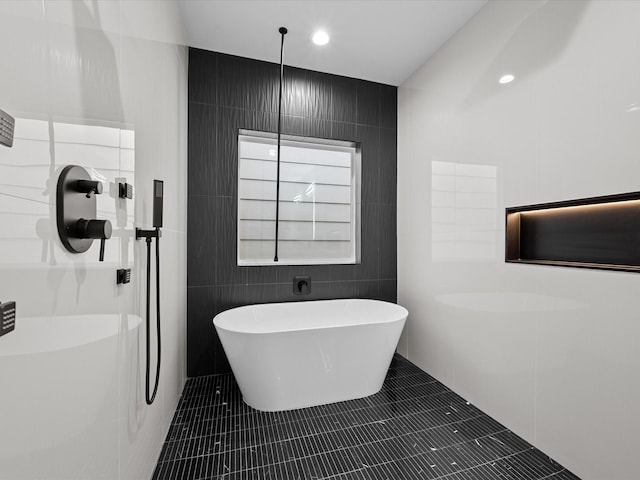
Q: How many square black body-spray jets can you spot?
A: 4